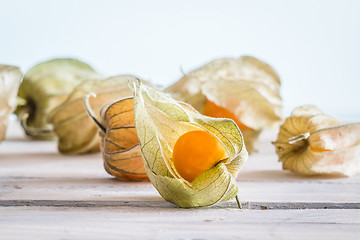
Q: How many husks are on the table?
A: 7